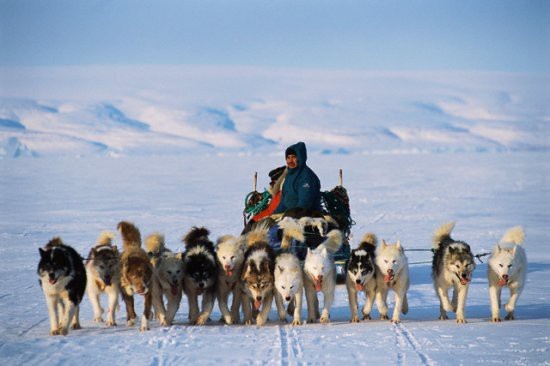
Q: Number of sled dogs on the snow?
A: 13